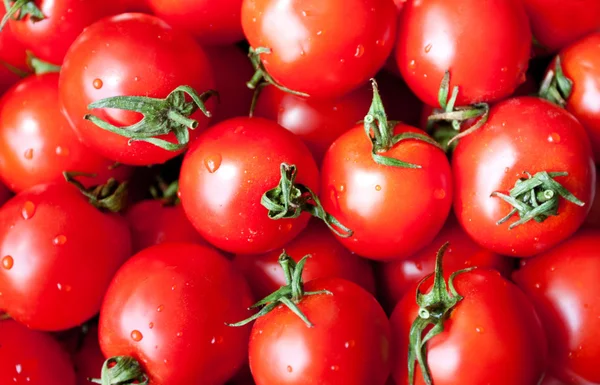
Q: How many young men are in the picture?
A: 0